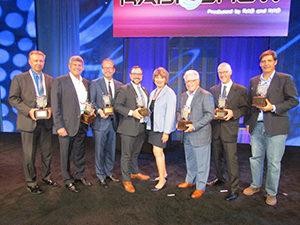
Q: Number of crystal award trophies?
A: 7